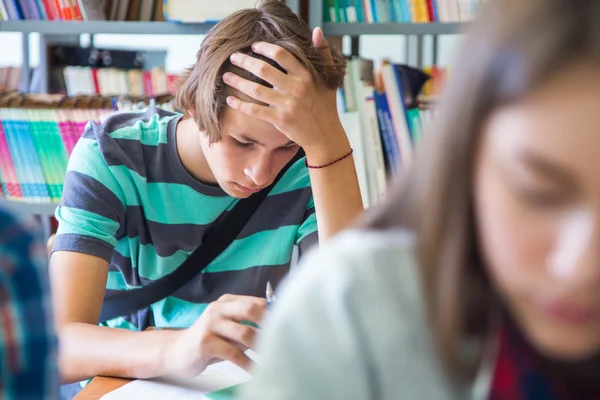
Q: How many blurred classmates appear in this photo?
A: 2